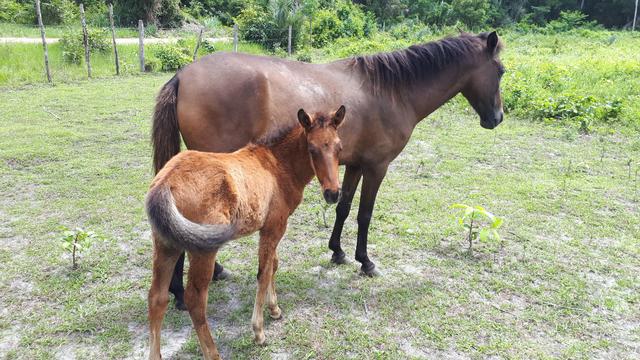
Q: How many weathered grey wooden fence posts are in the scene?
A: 7